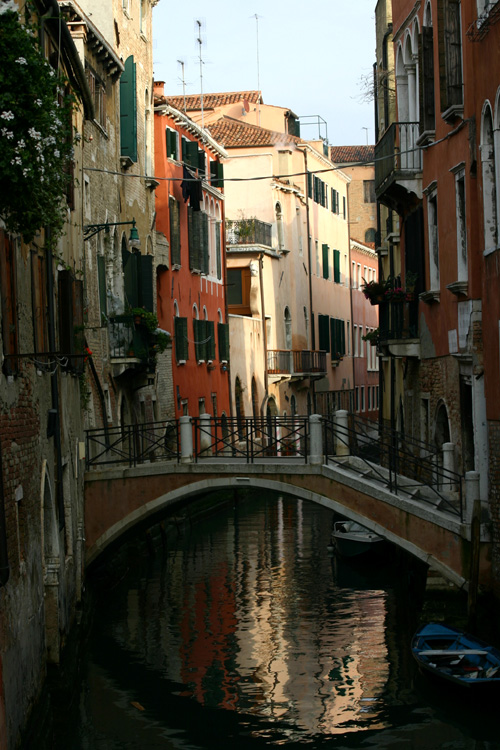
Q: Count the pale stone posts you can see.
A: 6